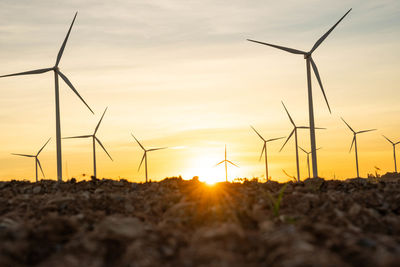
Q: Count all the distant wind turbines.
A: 9